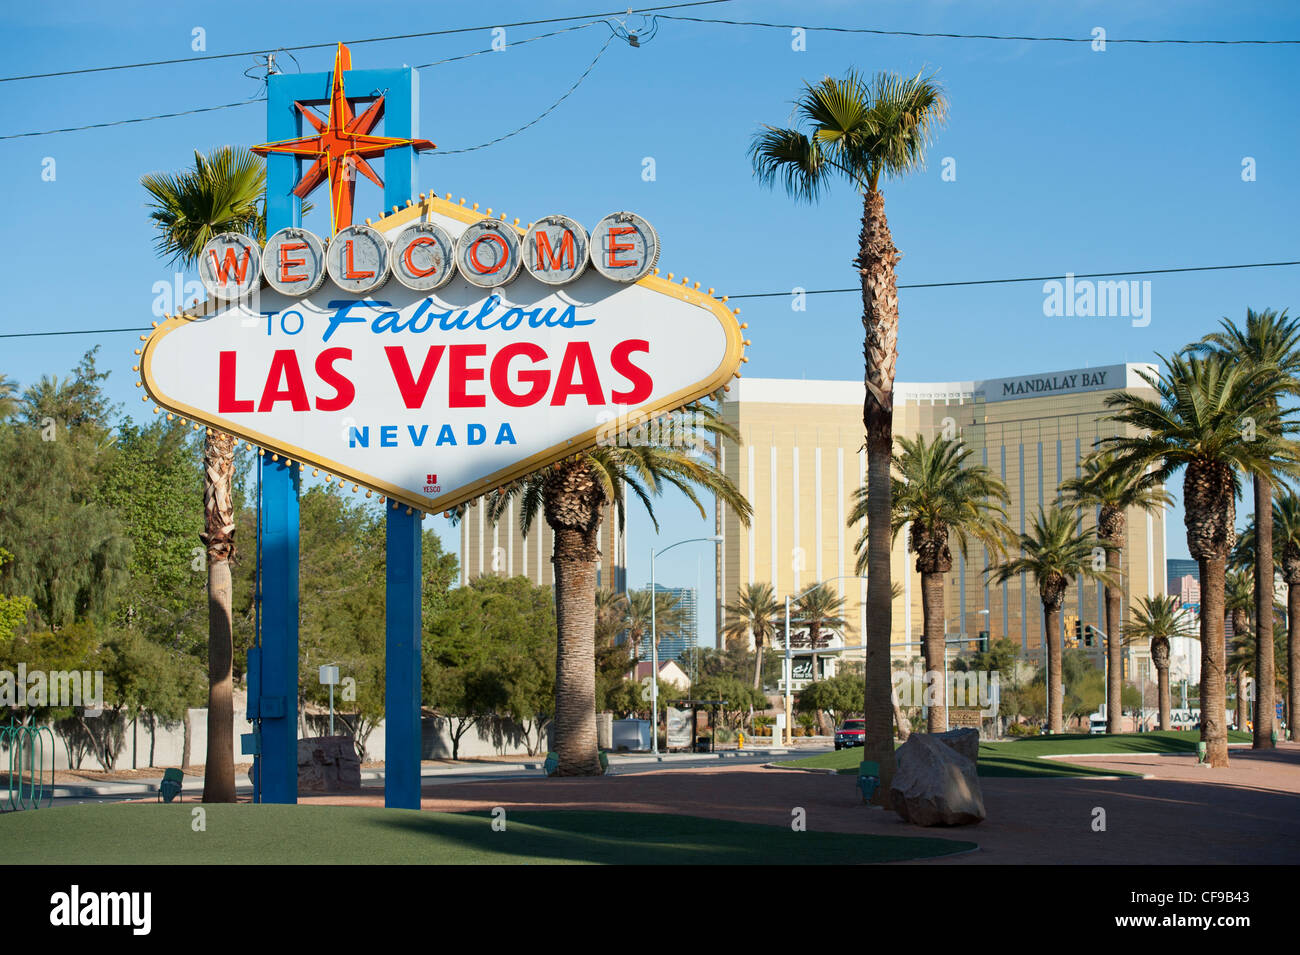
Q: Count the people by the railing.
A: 0